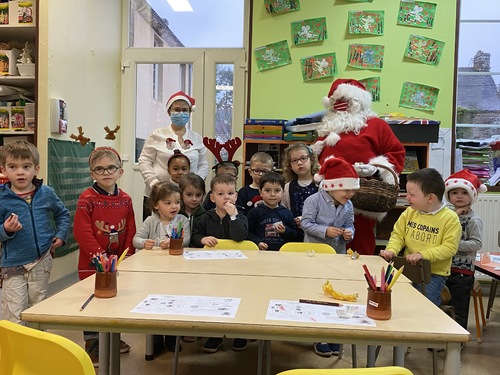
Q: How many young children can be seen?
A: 13